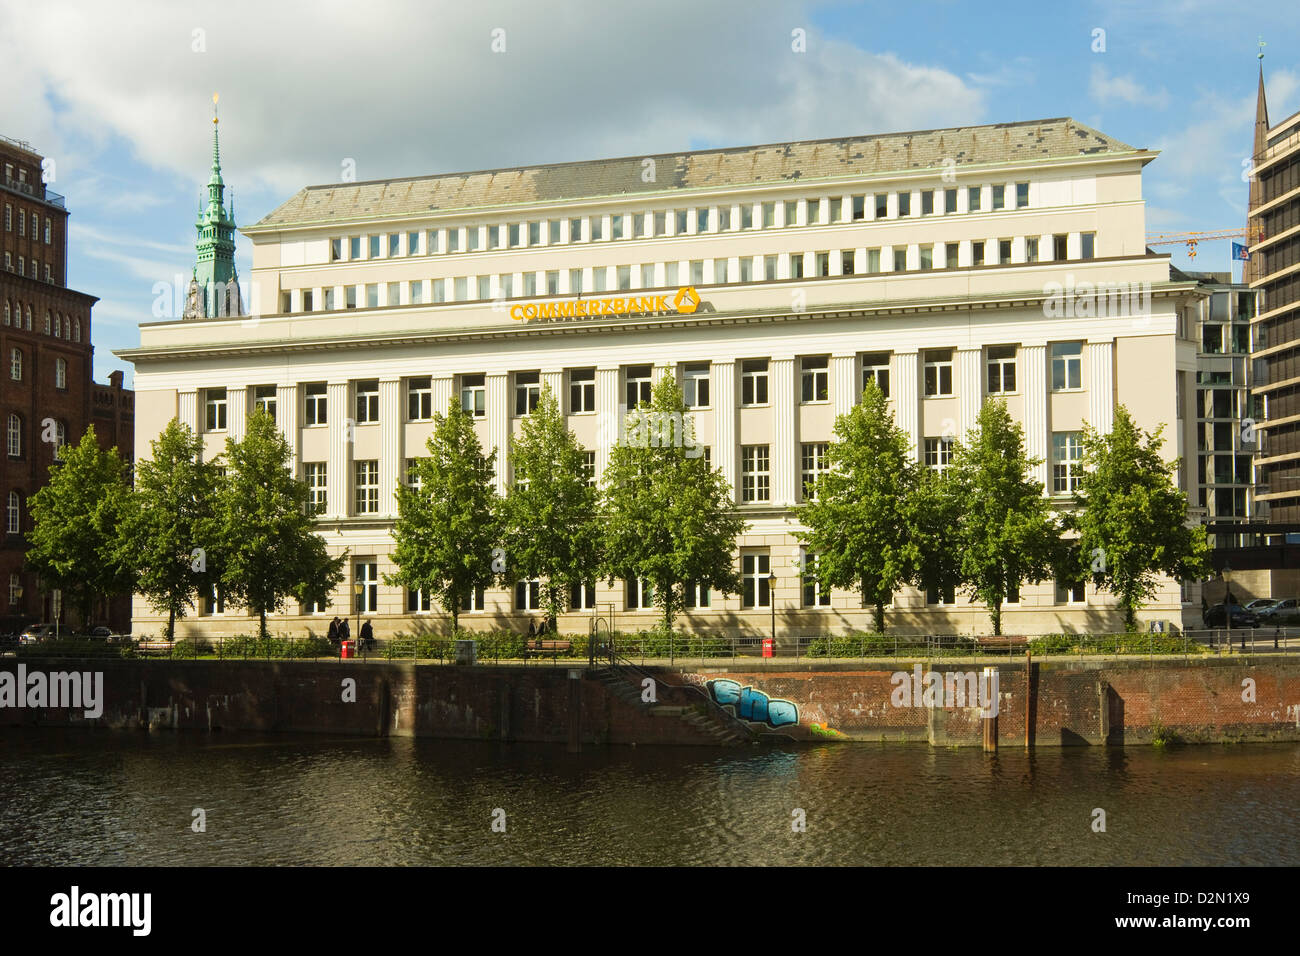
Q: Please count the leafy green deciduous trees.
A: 9